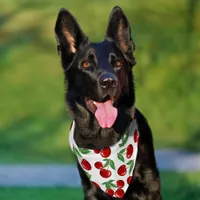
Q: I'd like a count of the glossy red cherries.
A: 13